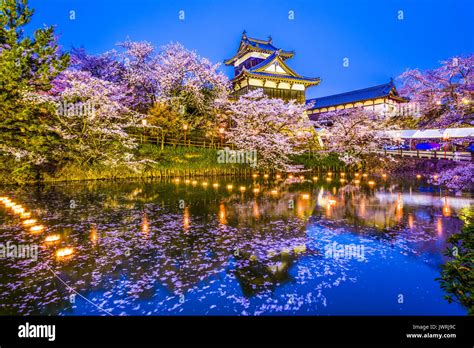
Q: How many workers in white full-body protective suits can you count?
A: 0